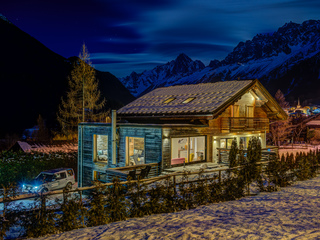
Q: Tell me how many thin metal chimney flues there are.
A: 1